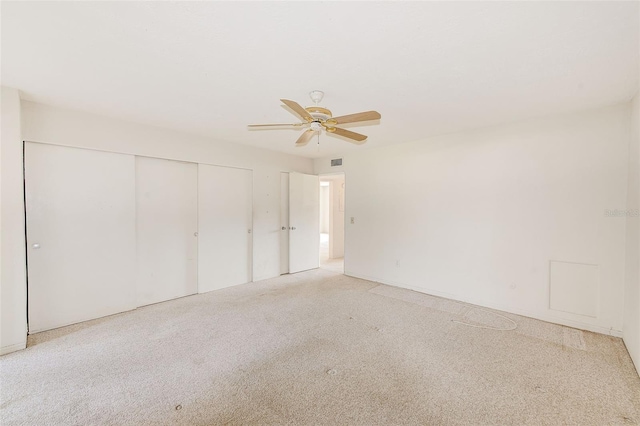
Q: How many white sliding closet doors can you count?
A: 3